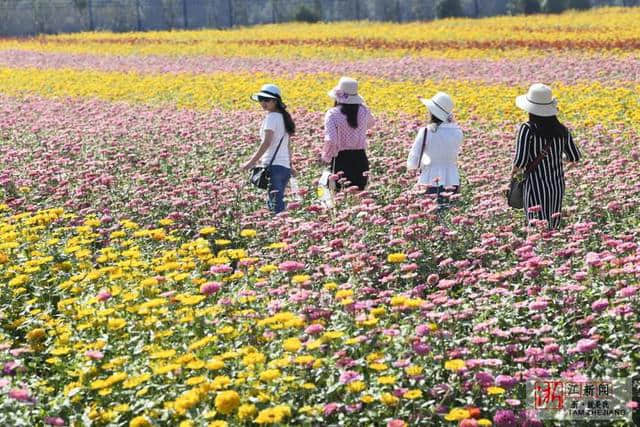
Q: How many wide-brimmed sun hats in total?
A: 4